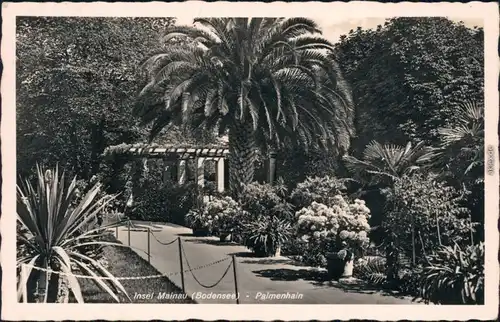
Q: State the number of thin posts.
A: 5